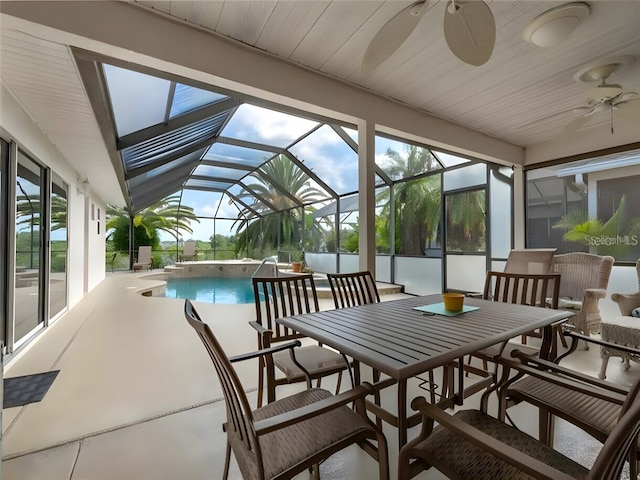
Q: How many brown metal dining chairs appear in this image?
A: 6